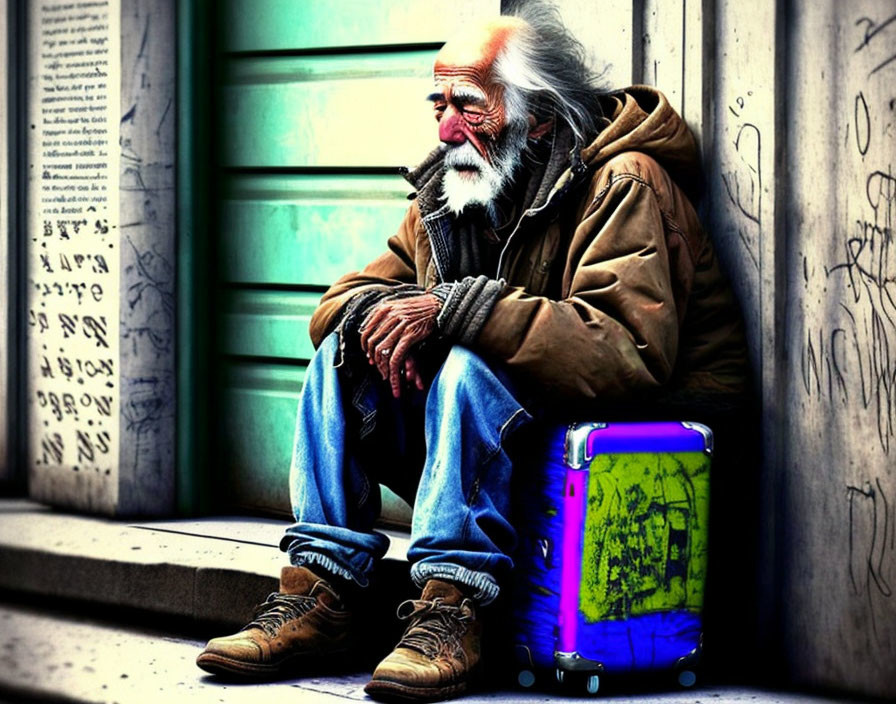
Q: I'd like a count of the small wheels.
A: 4